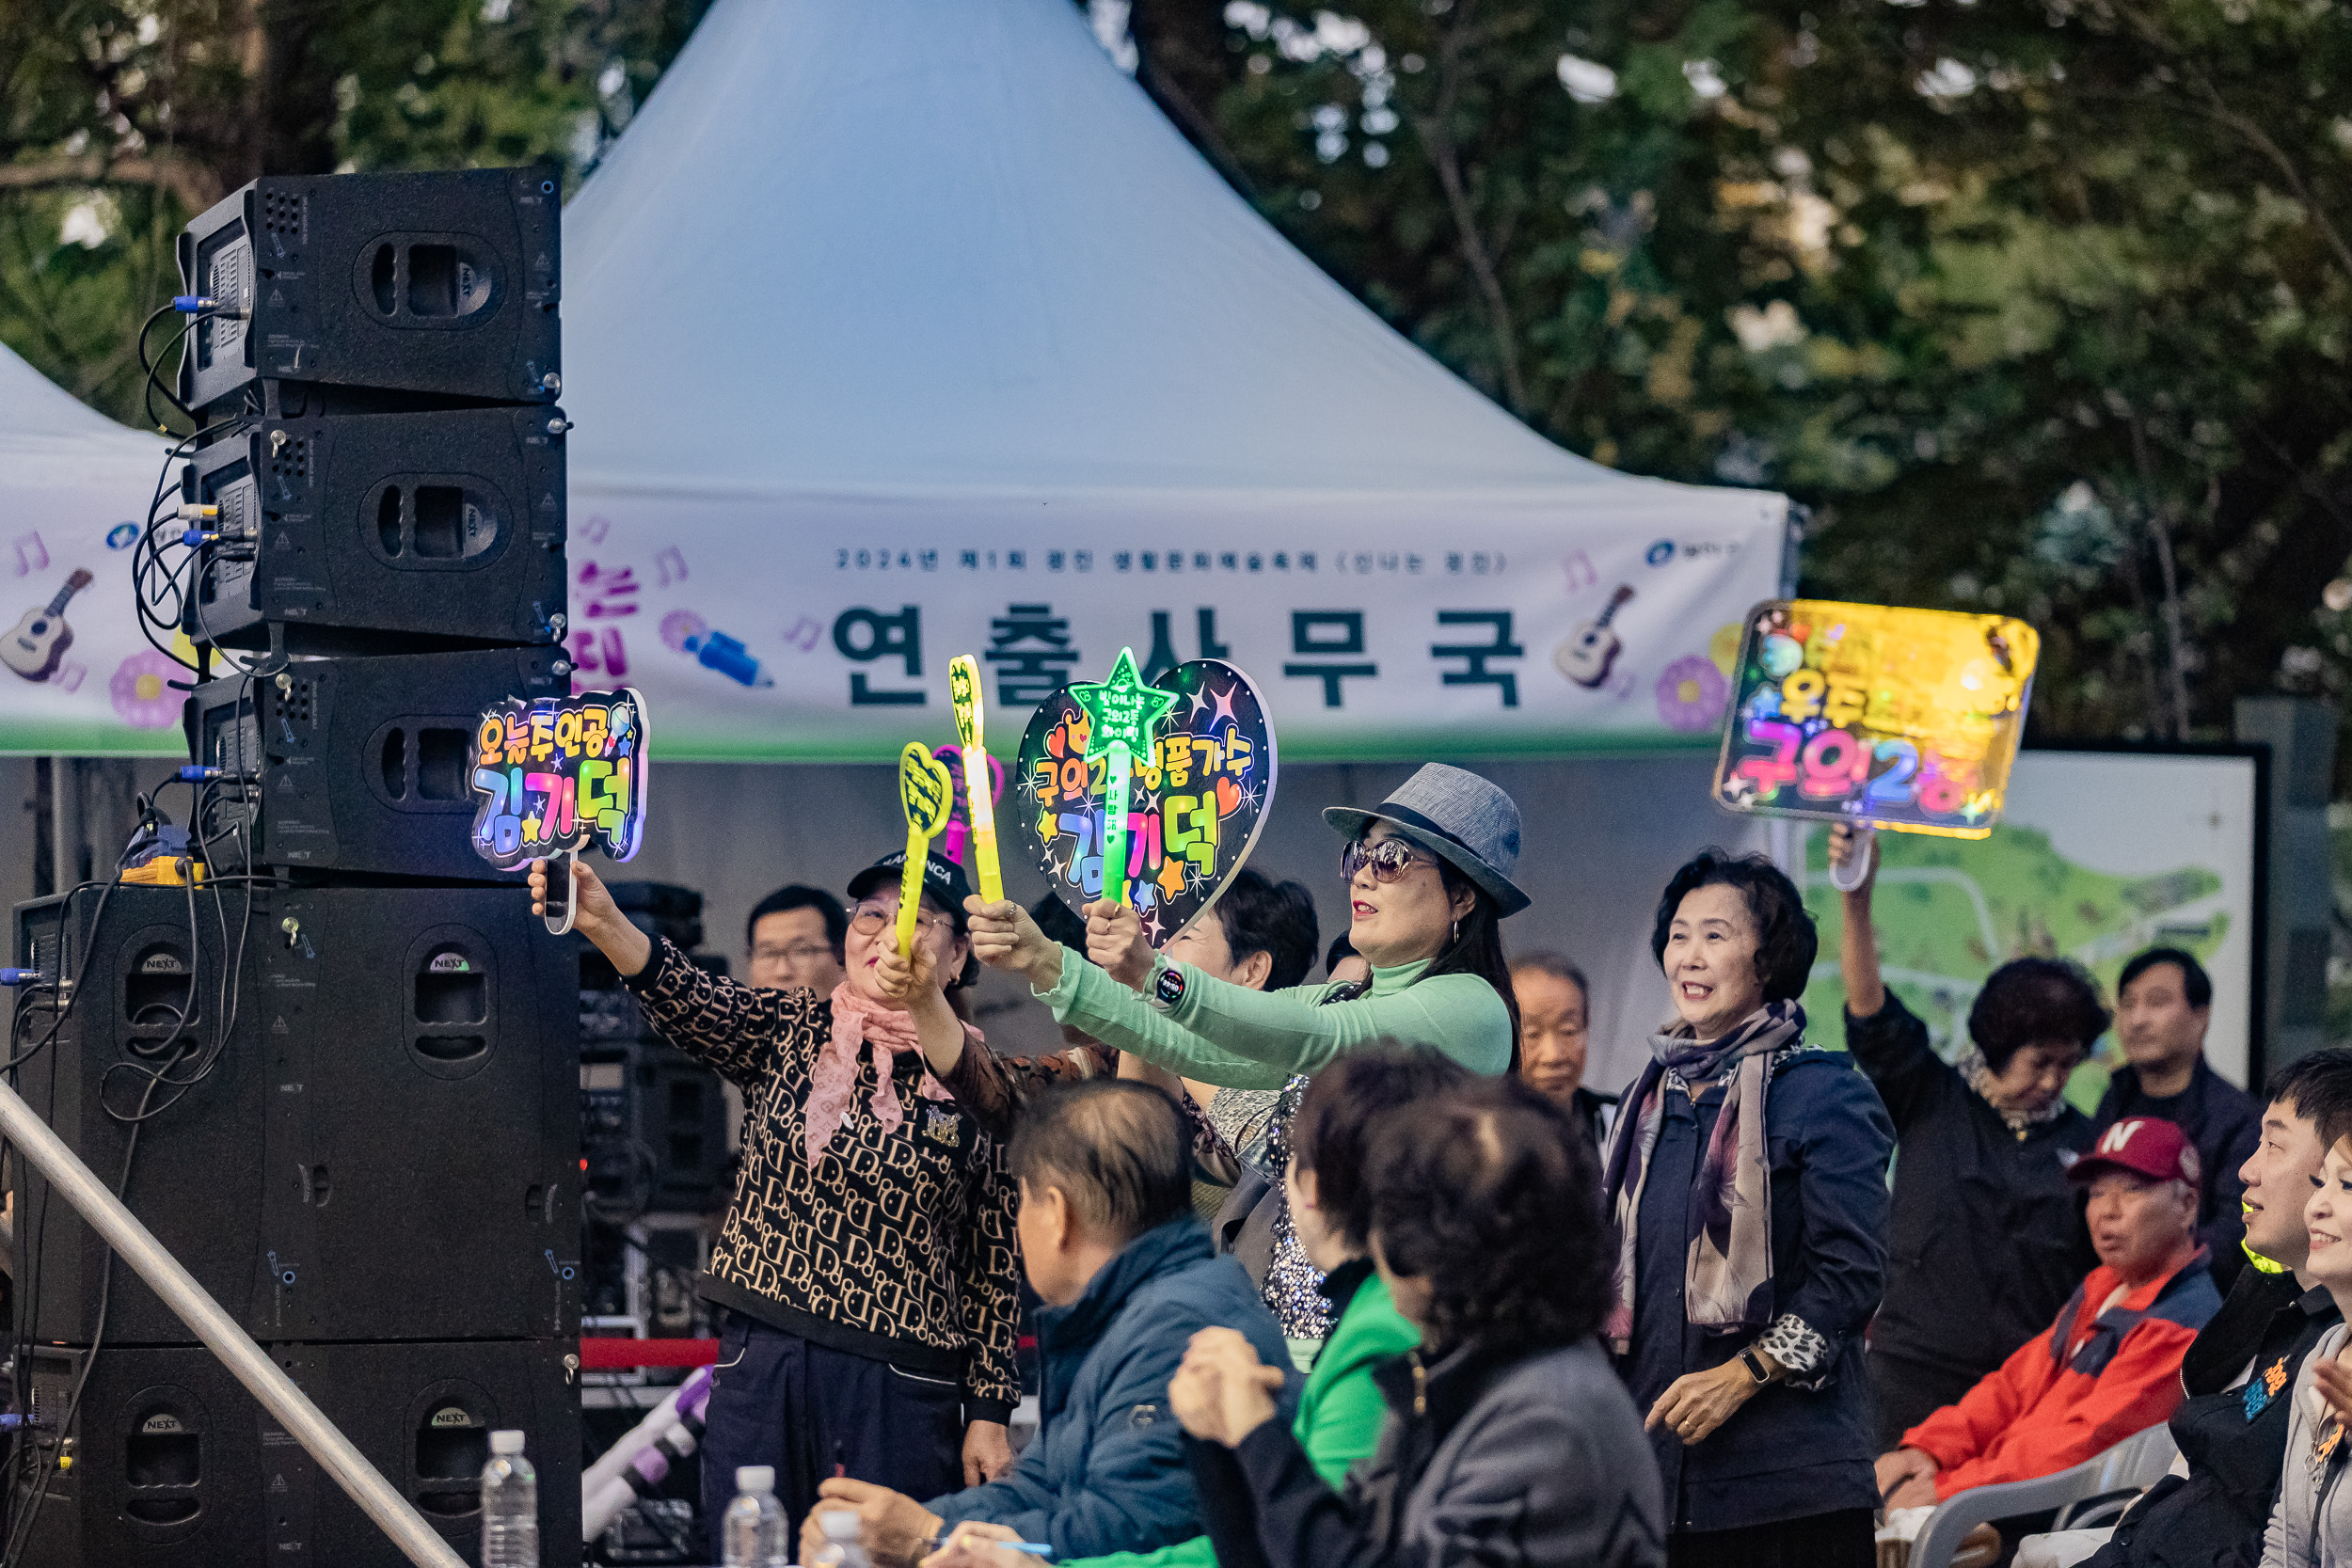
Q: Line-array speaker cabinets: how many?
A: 3